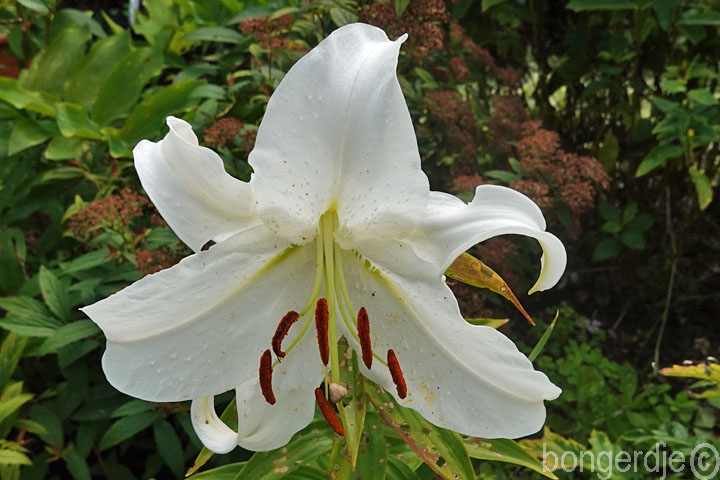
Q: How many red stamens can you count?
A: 6